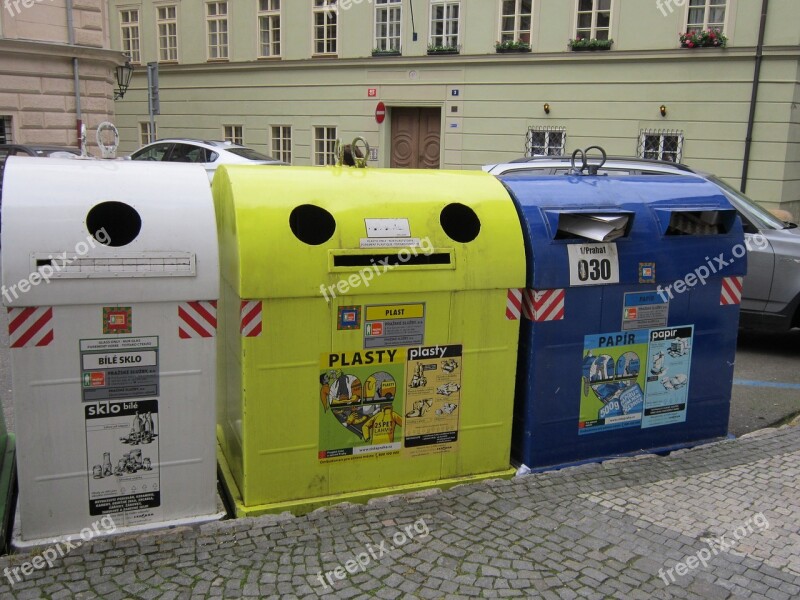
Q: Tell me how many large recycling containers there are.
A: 3